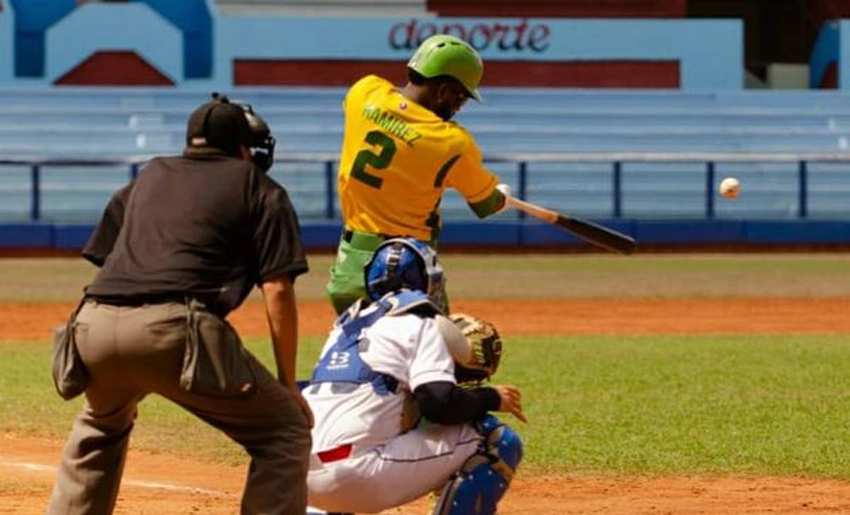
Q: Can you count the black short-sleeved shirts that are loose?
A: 1